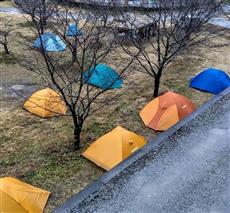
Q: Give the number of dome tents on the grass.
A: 8